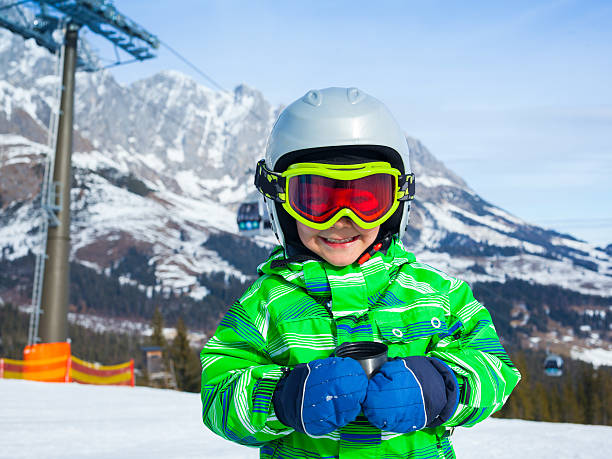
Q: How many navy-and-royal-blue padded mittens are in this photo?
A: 2